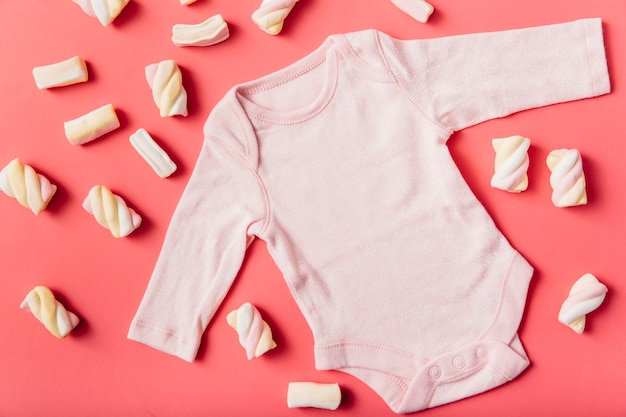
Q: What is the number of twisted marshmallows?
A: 10